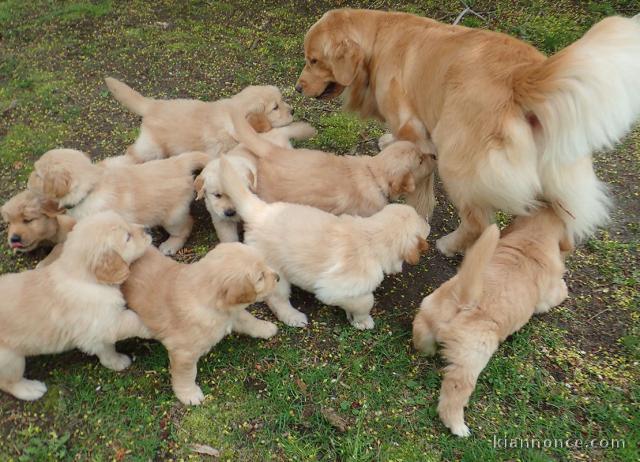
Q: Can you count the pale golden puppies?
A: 9